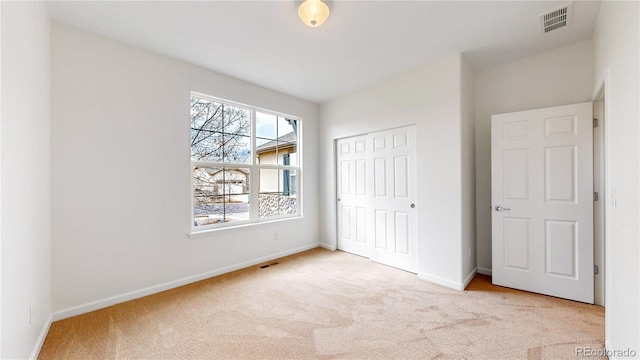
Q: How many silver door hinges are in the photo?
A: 3